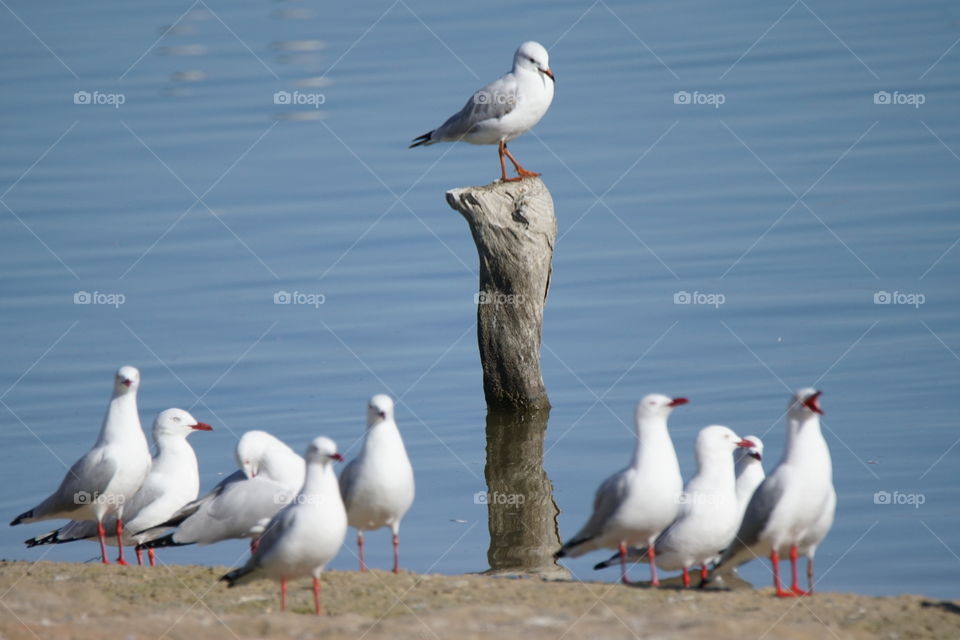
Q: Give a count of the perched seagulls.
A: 1